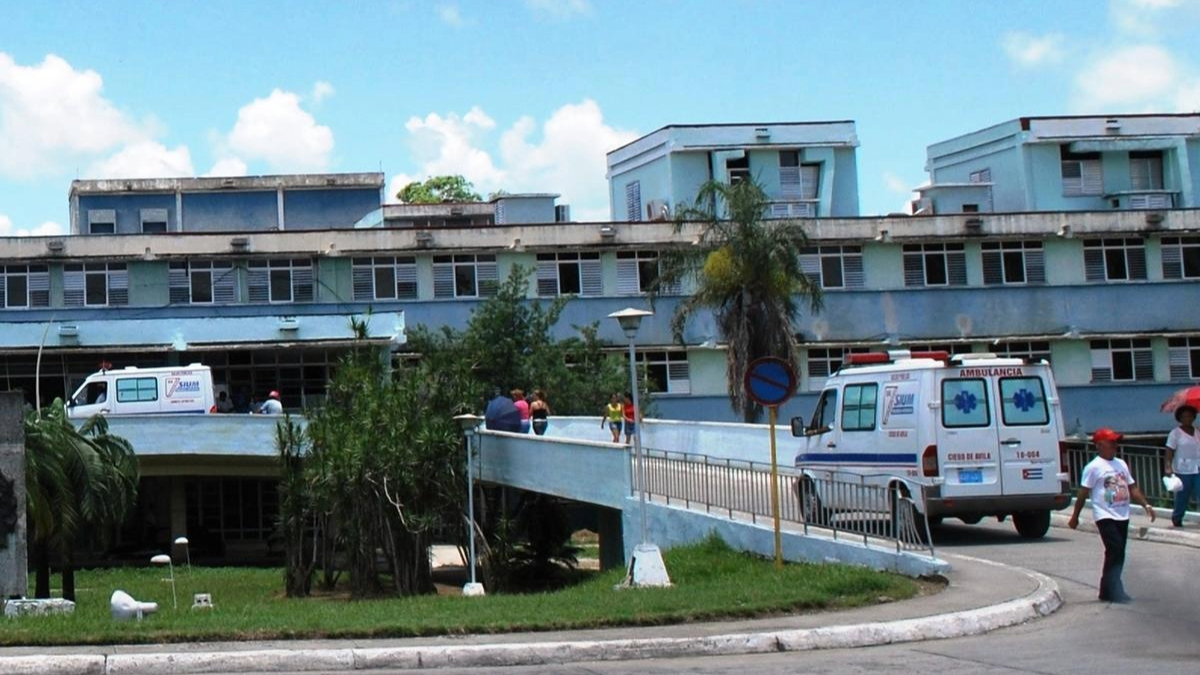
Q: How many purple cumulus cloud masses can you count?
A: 0